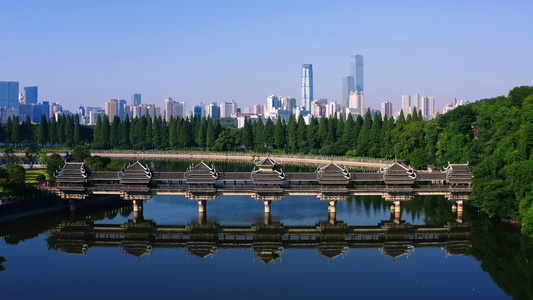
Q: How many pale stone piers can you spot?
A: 6